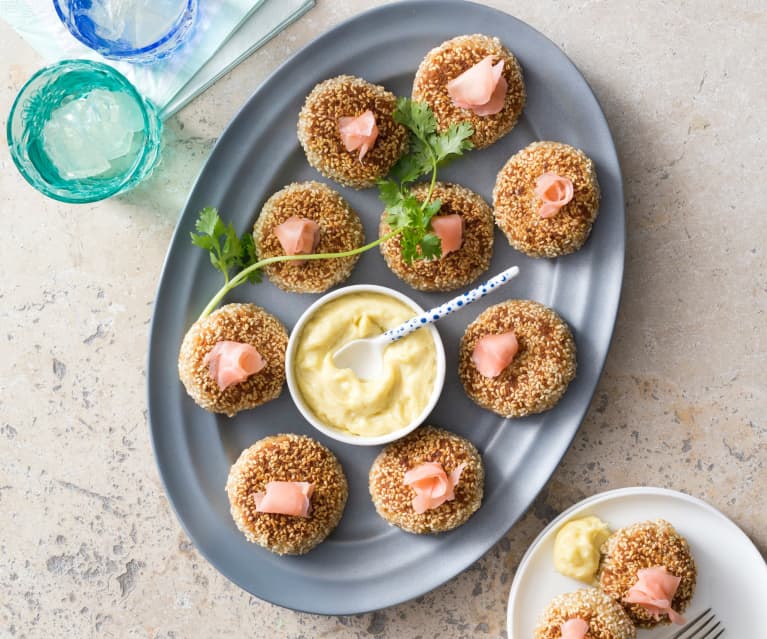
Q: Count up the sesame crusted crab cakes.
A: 11